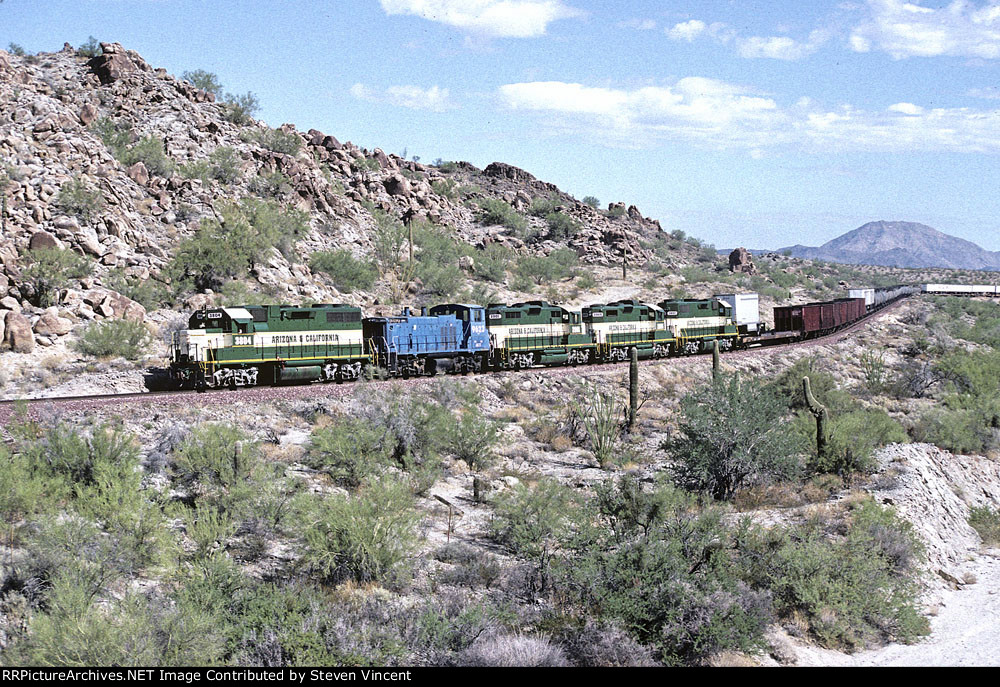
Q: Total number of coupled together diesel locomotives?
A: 5